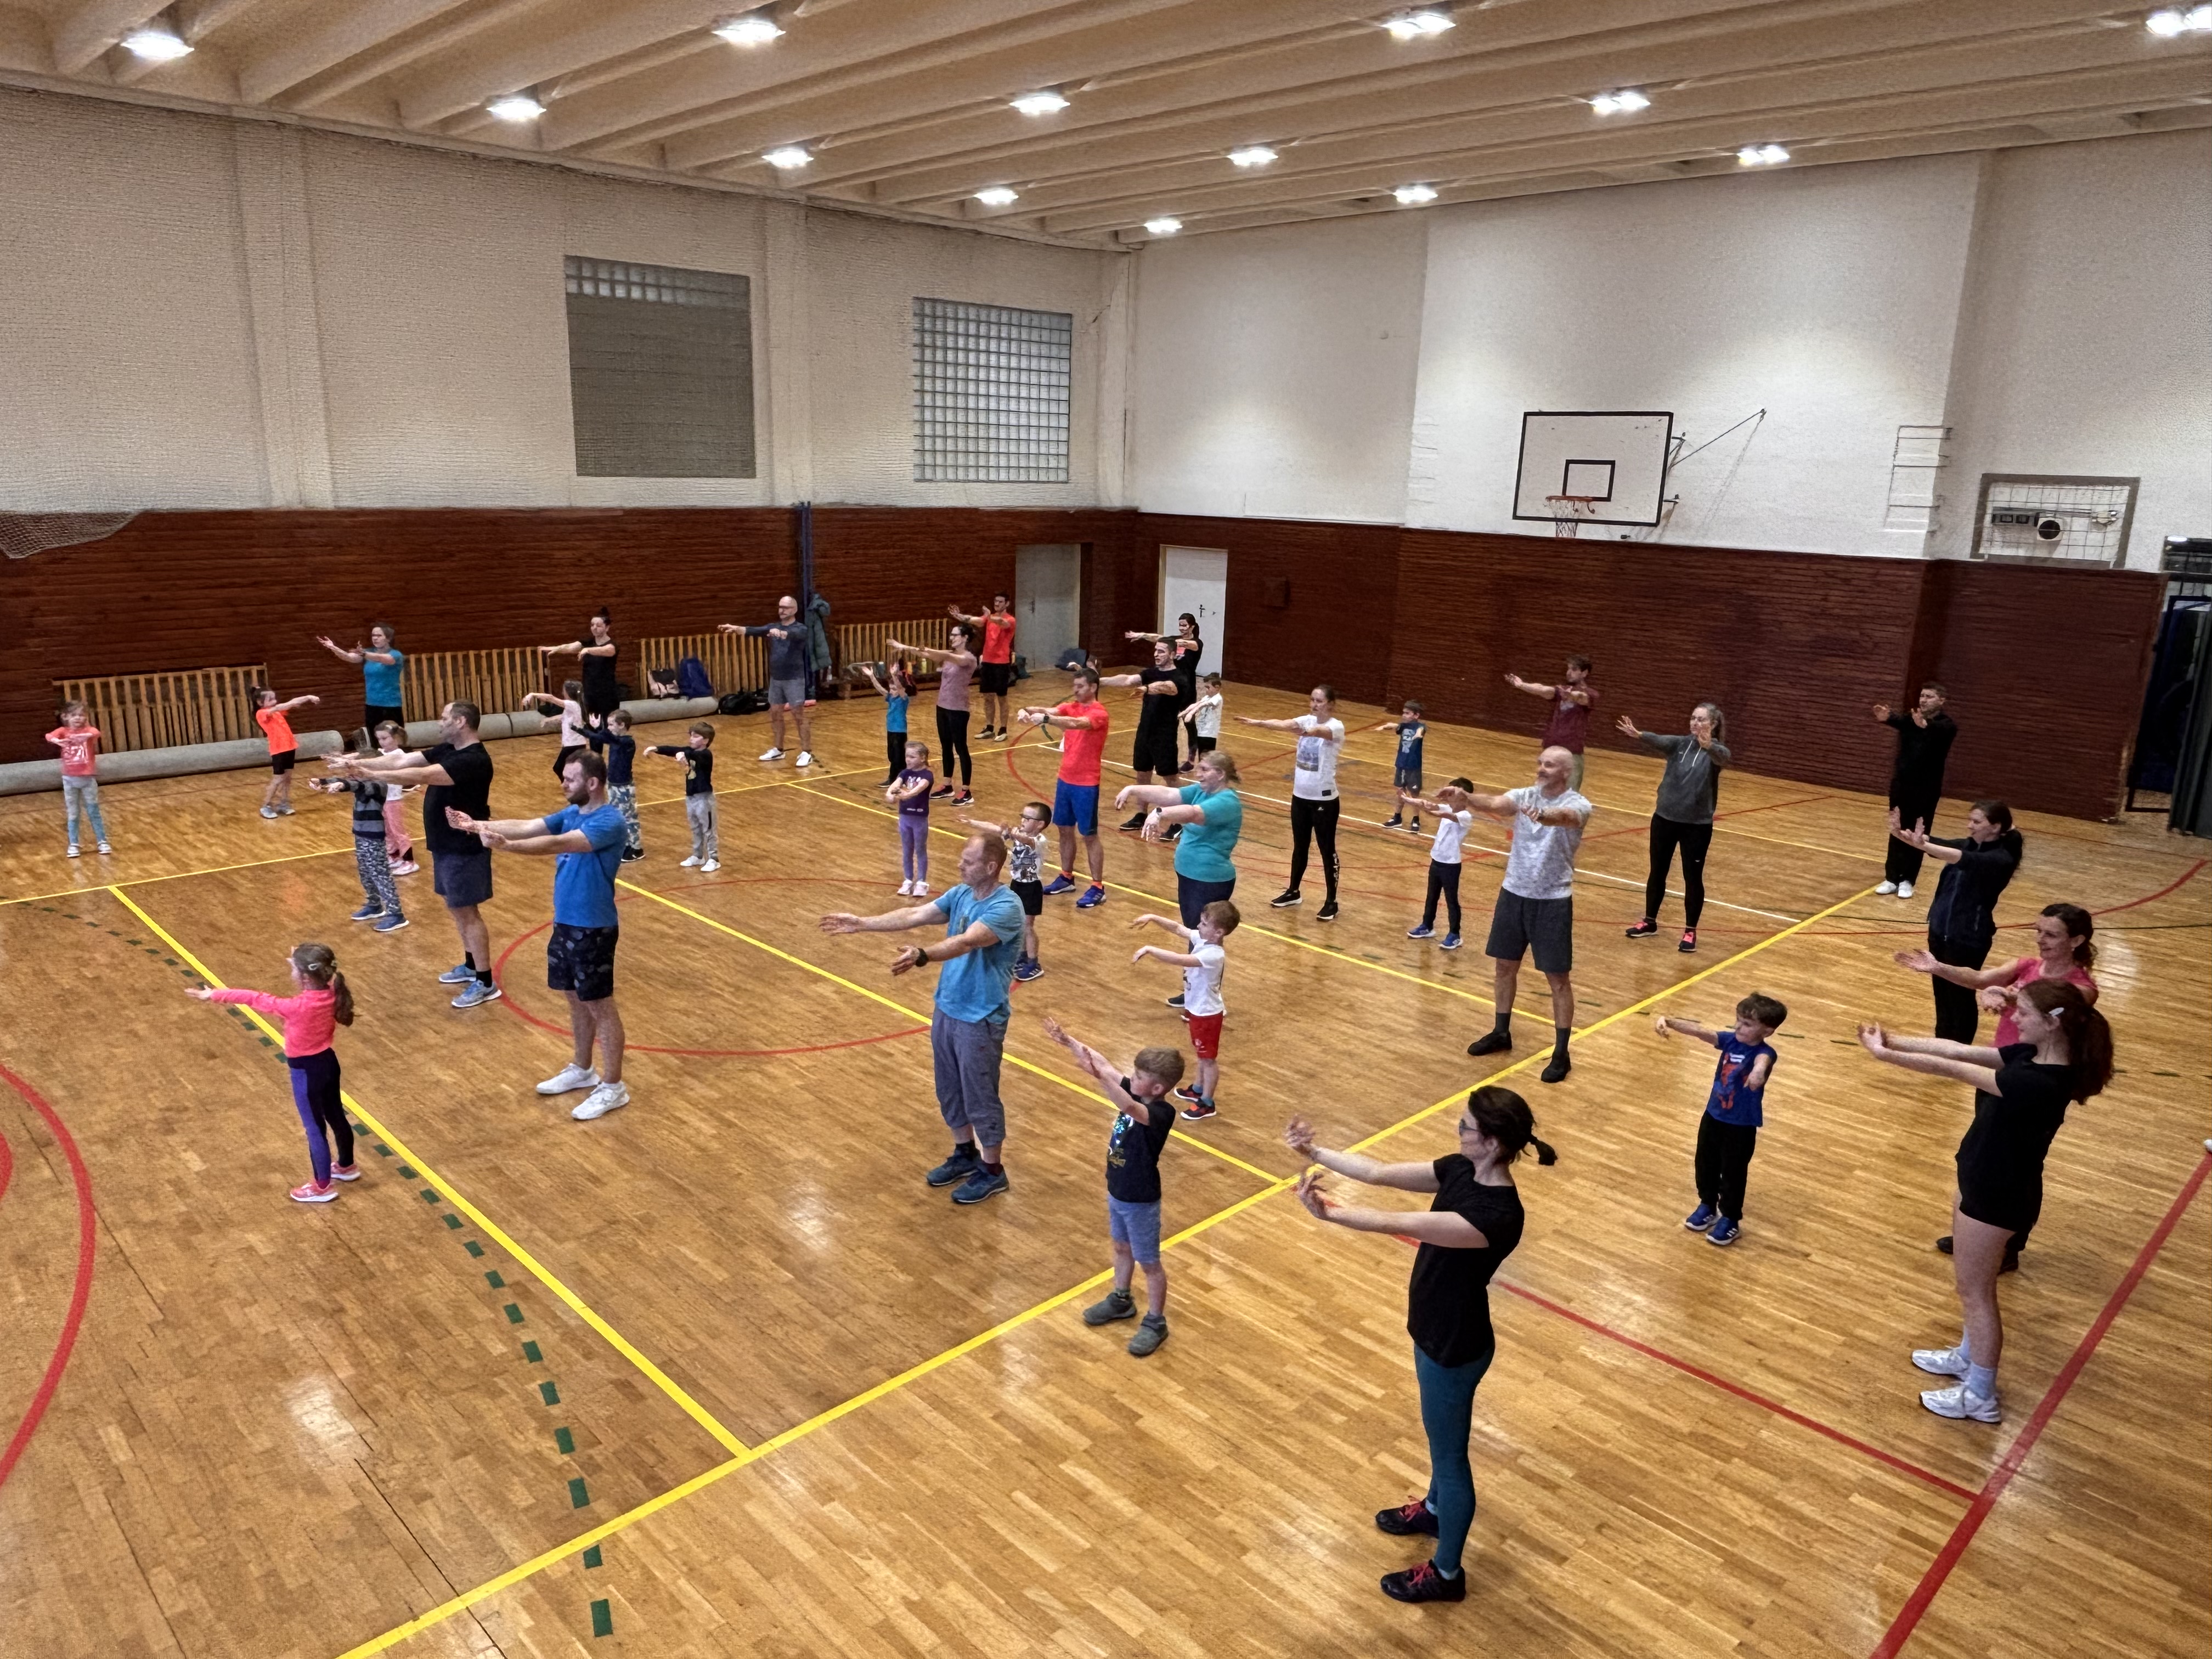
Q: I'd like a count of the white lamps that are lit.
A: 13